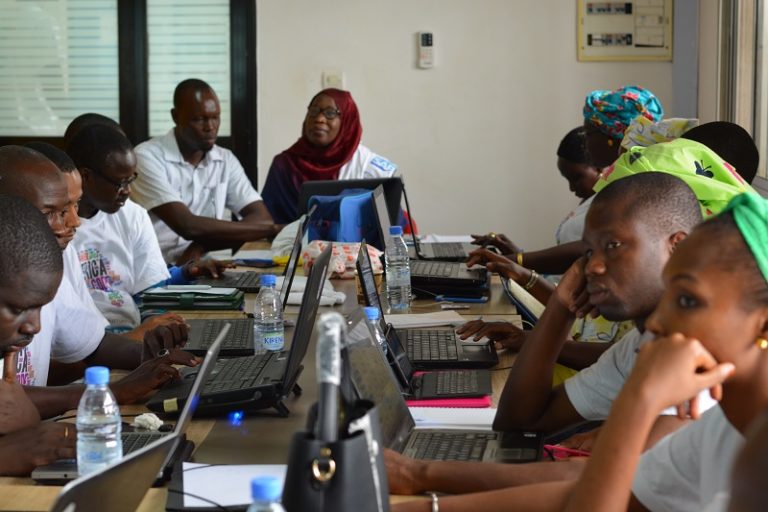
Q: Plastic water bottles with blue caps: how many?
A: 5